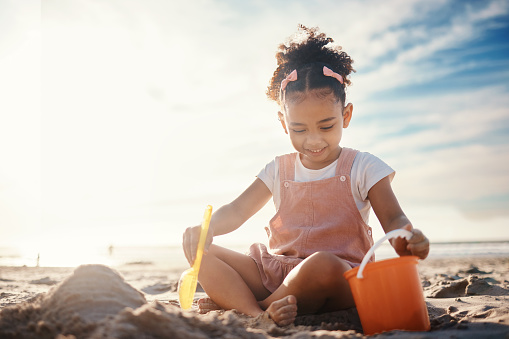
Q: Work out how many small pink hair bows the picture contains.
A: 2